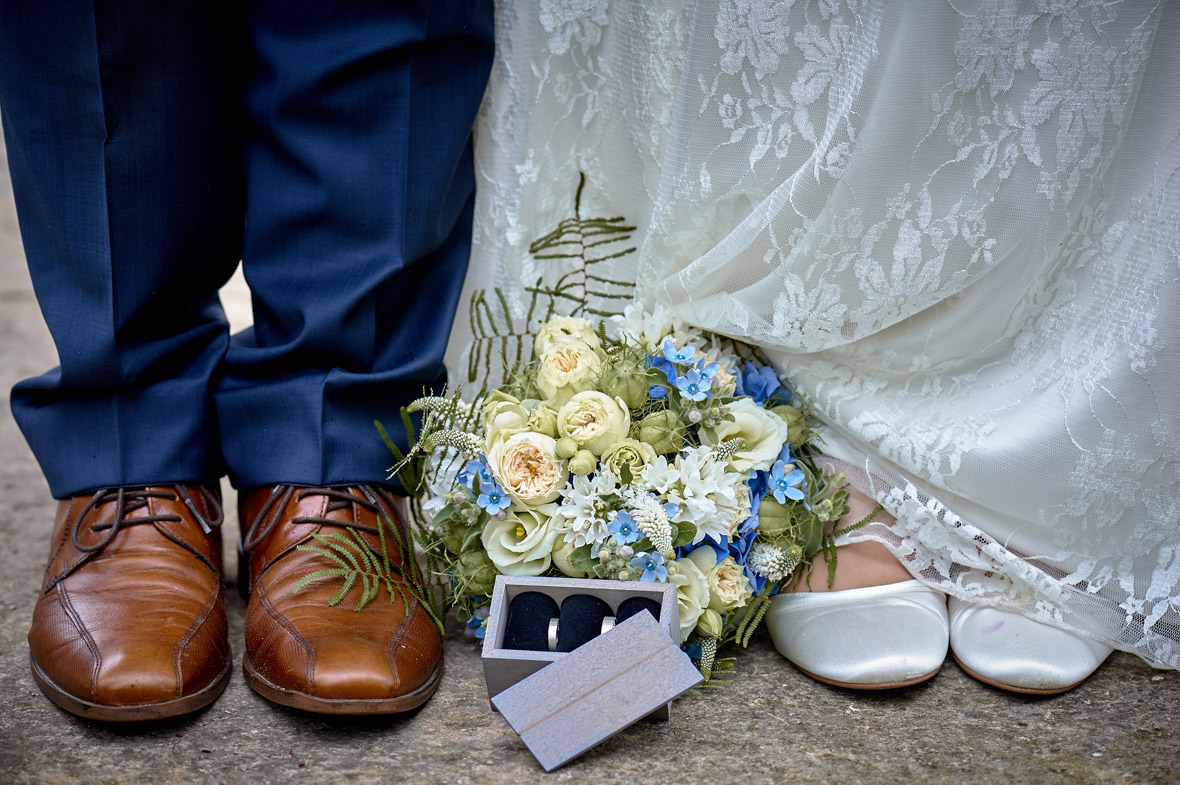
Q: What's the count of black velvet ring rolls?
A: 3